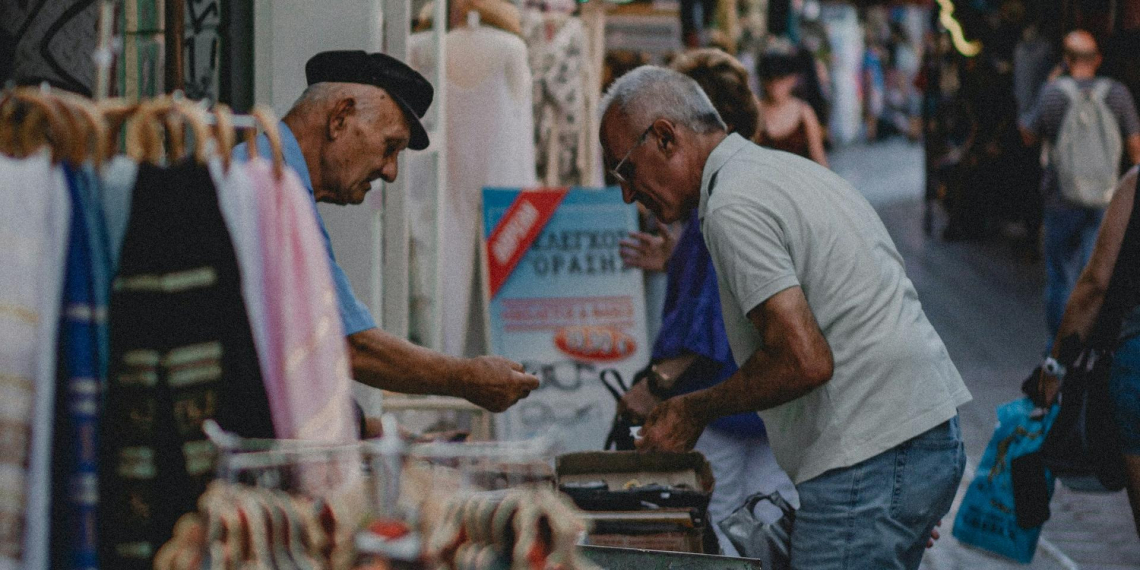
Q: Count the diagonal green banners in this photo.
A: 0